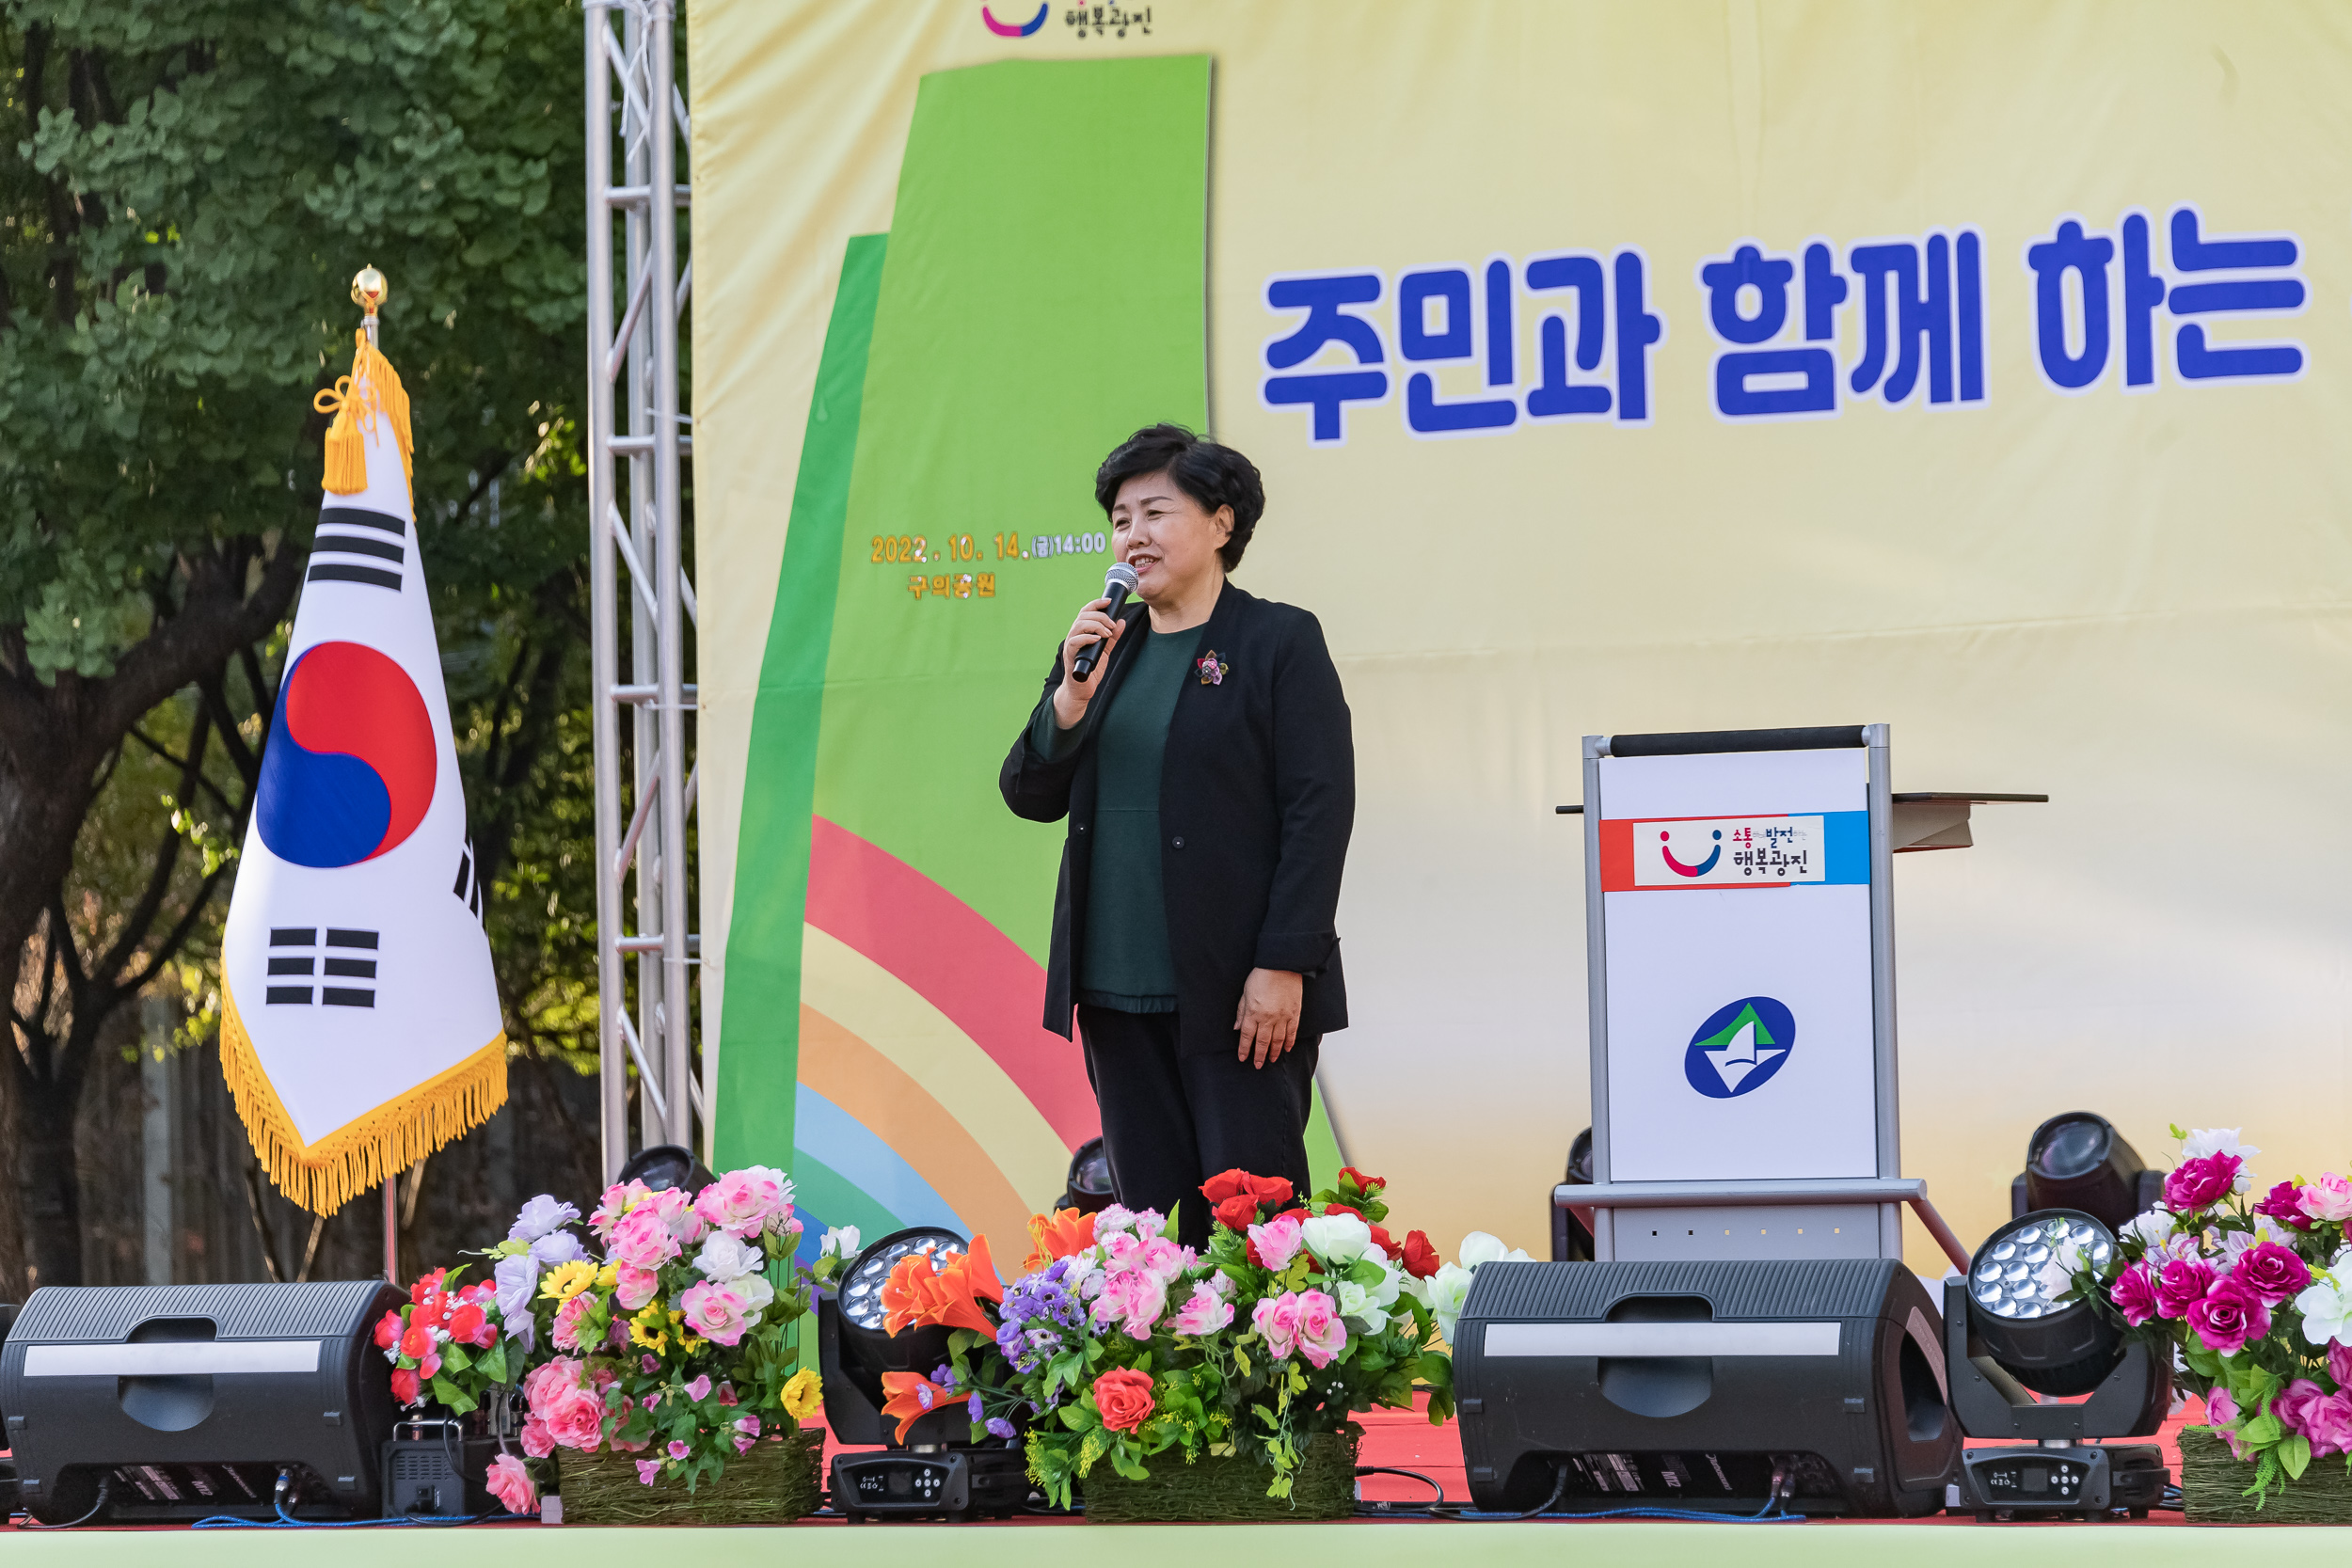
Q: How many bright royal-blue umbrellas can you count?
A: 0